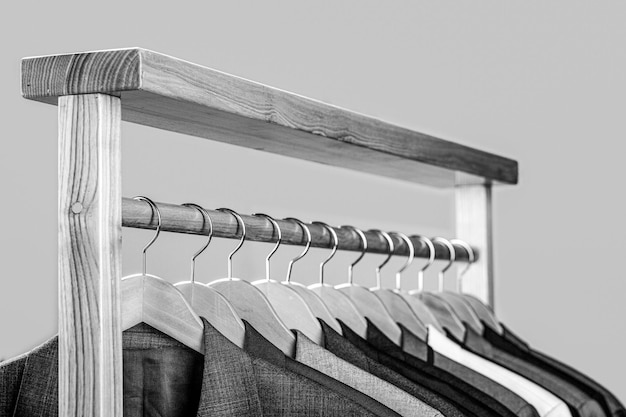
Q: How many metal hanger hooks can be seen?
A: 12